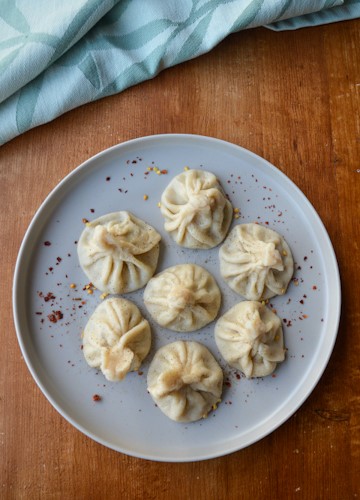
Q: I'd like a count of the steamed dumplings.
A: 7